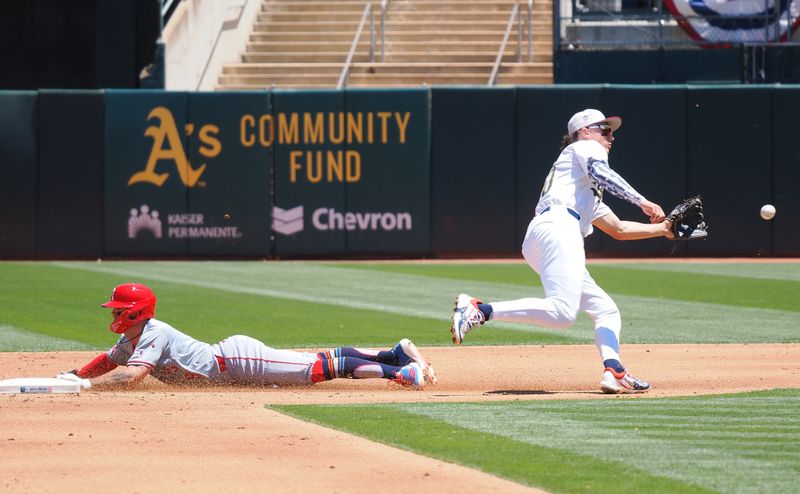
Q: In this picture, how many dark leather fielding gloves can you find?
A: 1